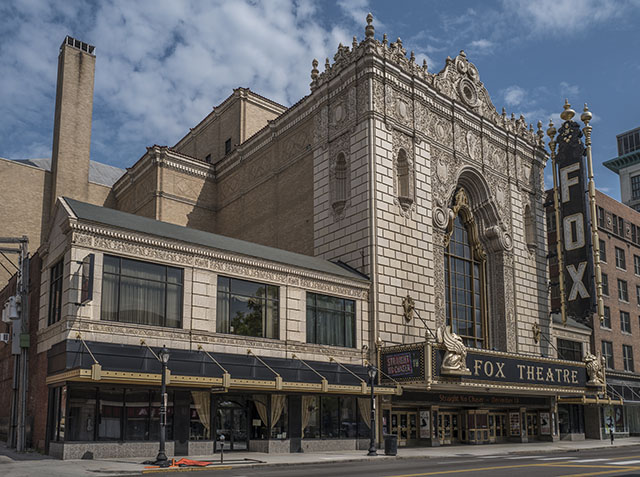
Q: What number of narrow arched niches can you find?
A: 3